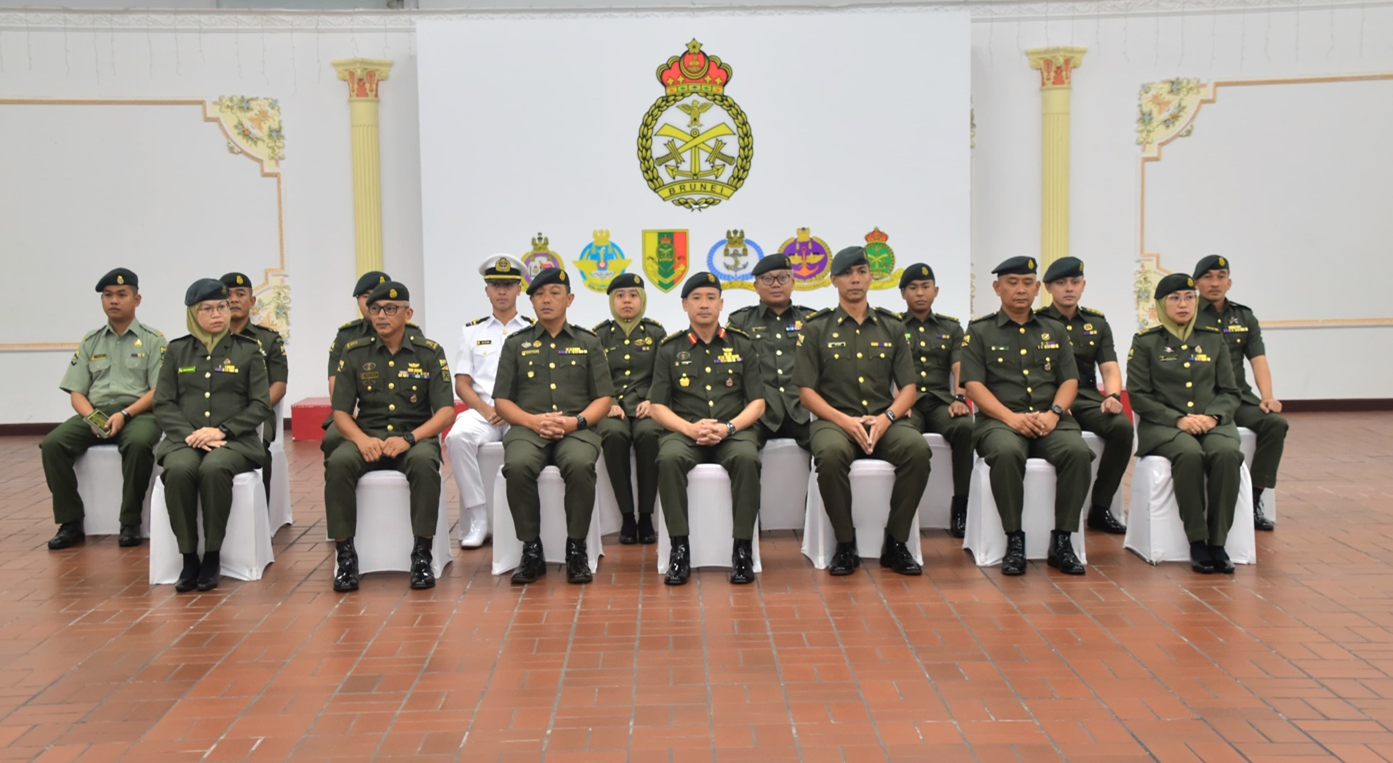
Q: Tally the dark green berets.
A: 15